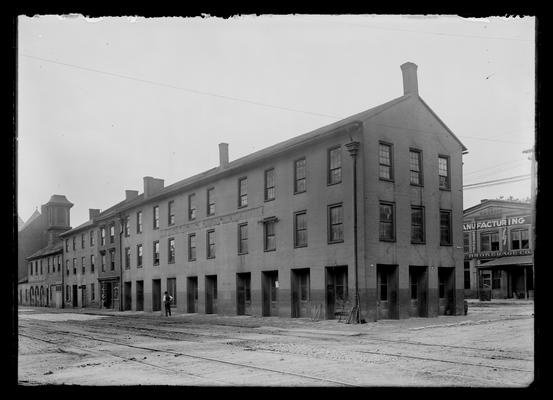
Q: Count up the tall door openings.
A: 13